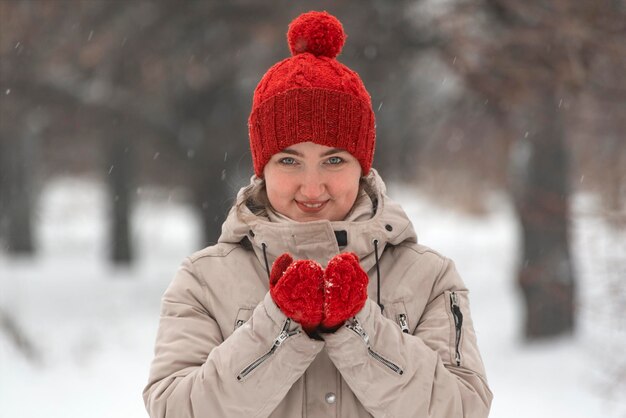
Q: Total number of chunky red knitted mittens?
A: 2